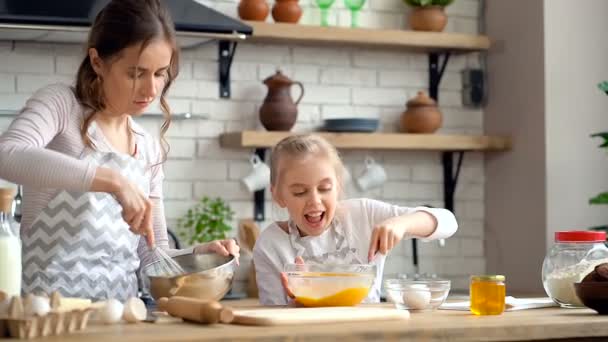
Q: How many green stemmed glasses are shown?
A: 2